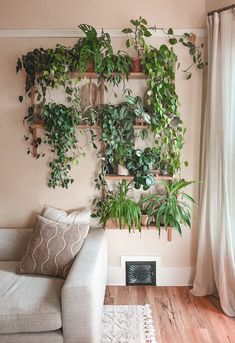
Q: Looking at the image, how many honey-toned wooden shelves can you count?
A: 4